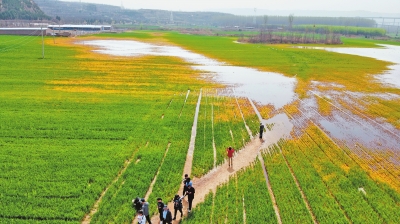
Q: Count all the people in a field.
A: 11